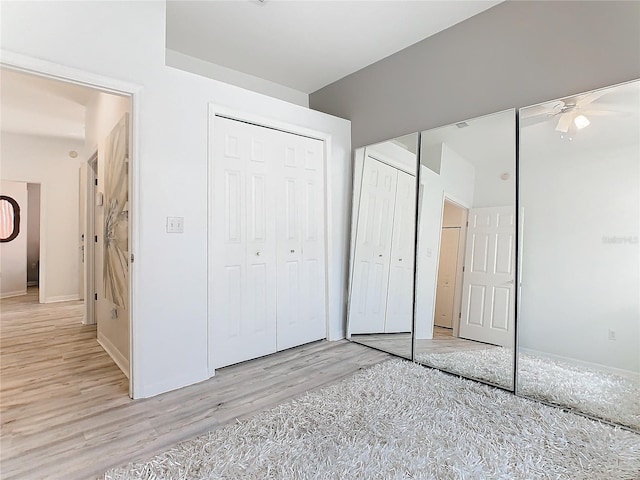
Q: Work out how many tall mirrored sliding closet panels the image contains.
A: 3